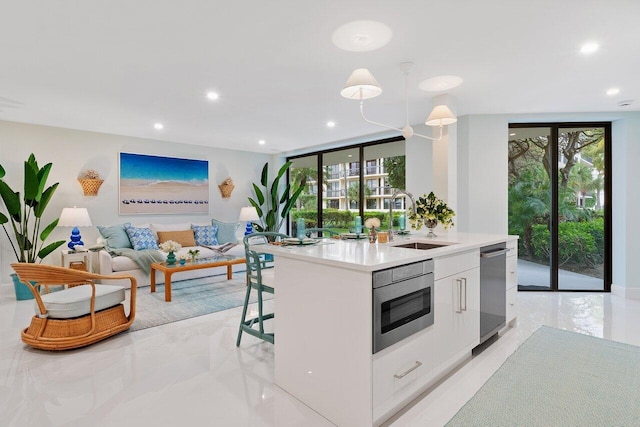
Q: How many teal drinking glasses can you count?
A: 3